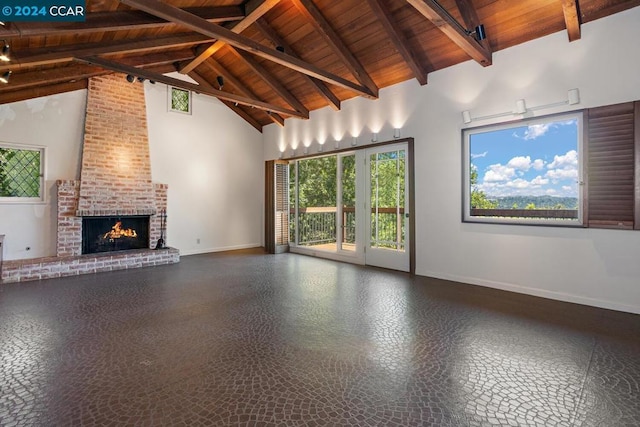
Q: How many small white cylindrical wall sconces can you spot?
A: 11